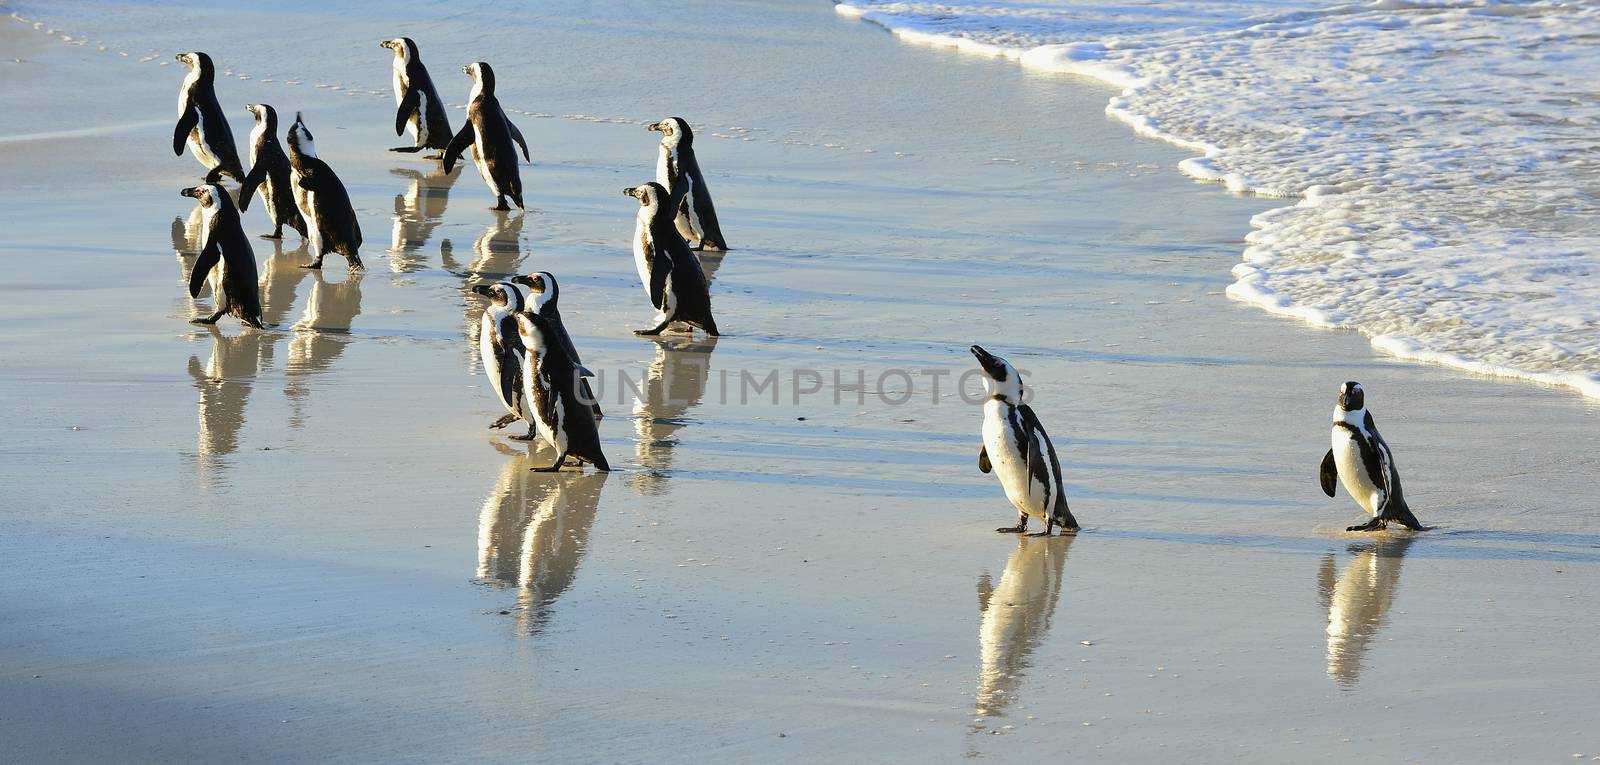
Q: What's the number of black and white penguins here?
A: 13